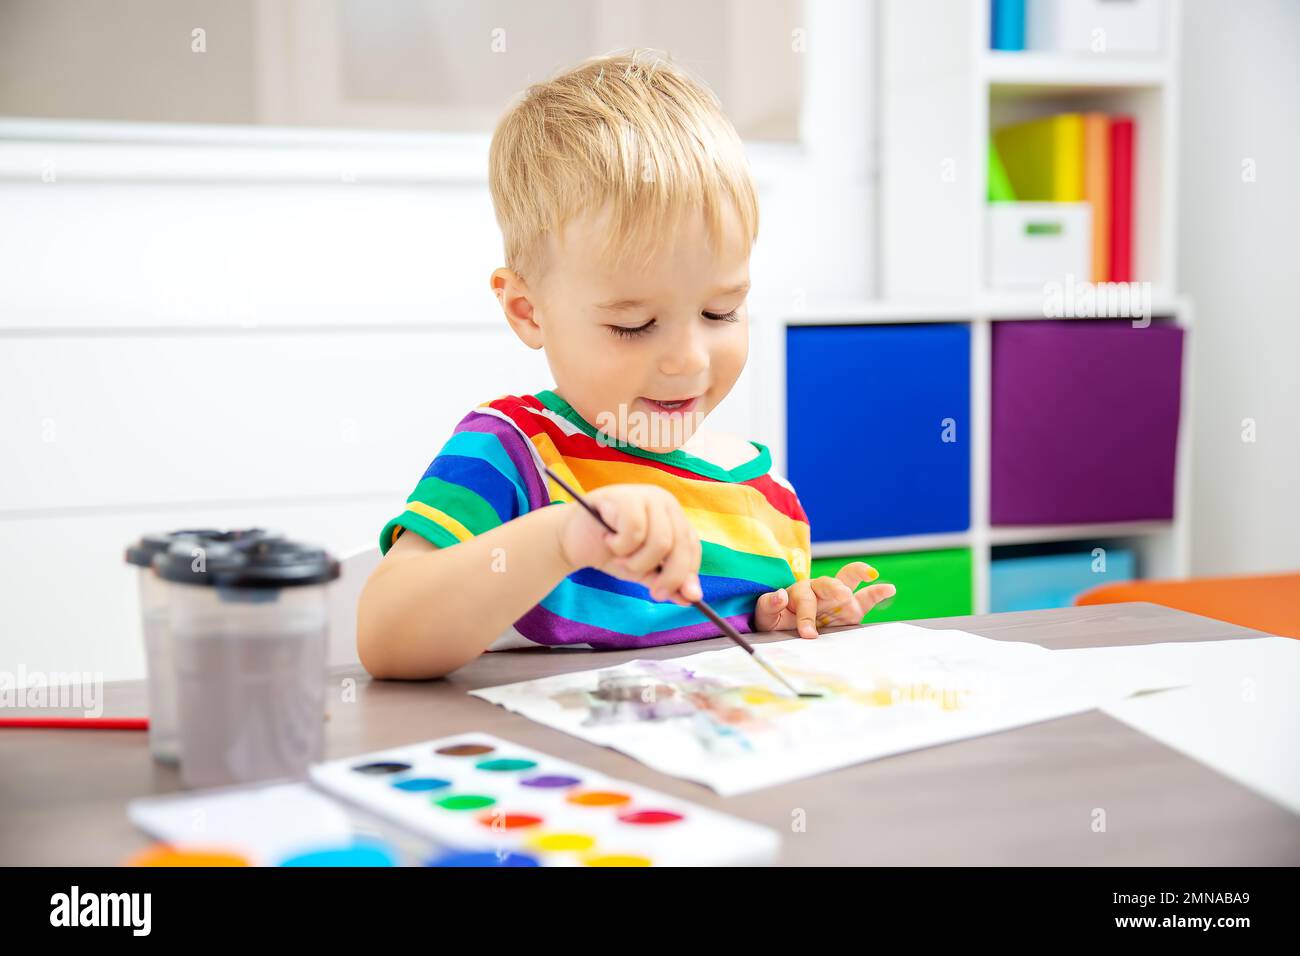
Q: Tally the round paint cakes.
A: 11